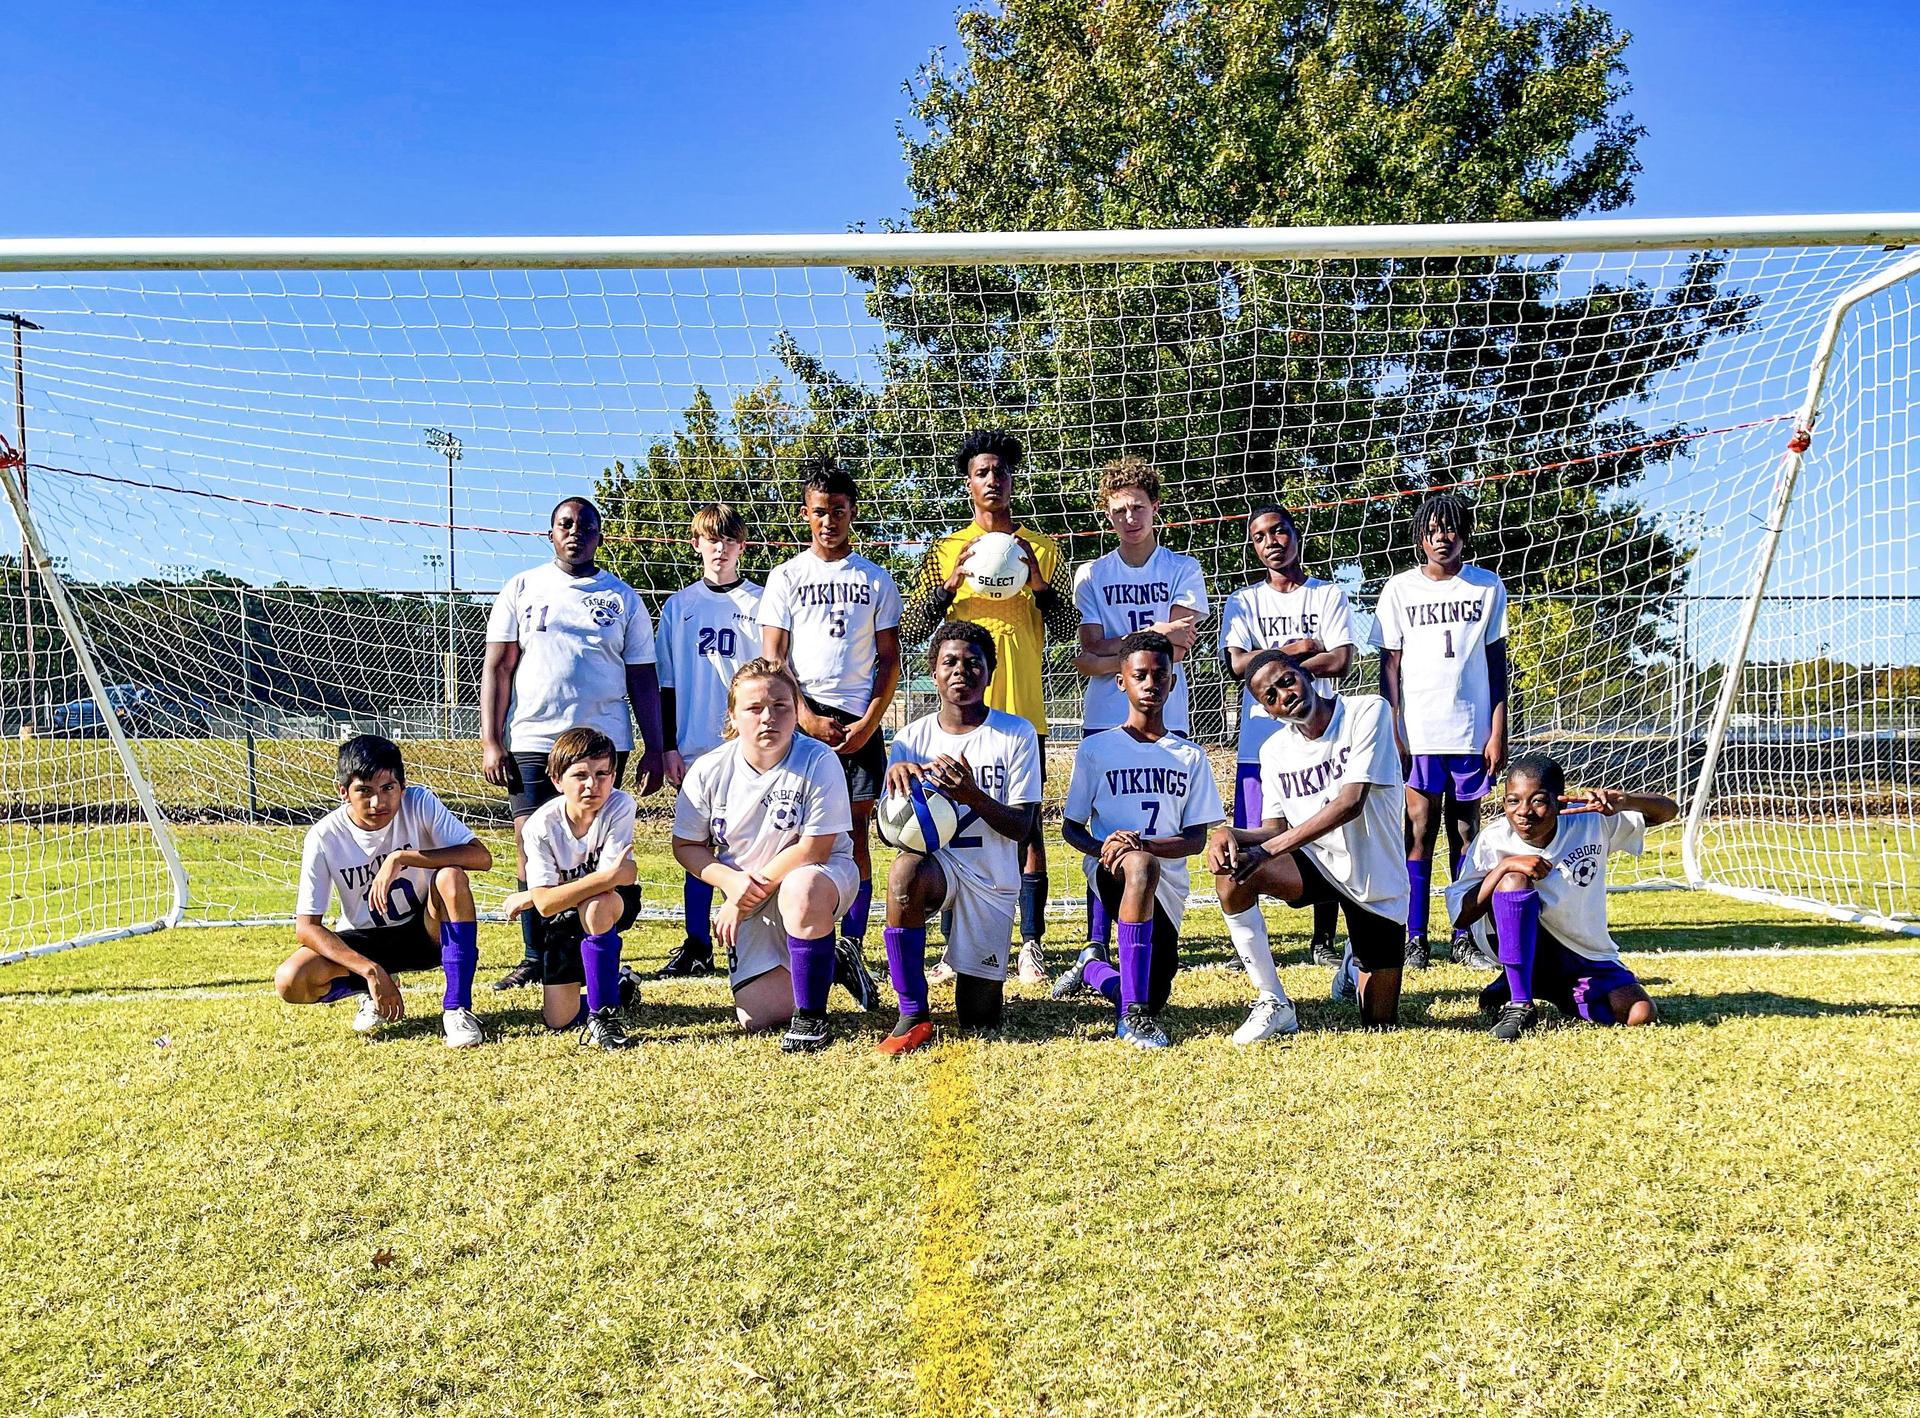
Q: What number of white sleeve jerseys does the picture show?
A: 13